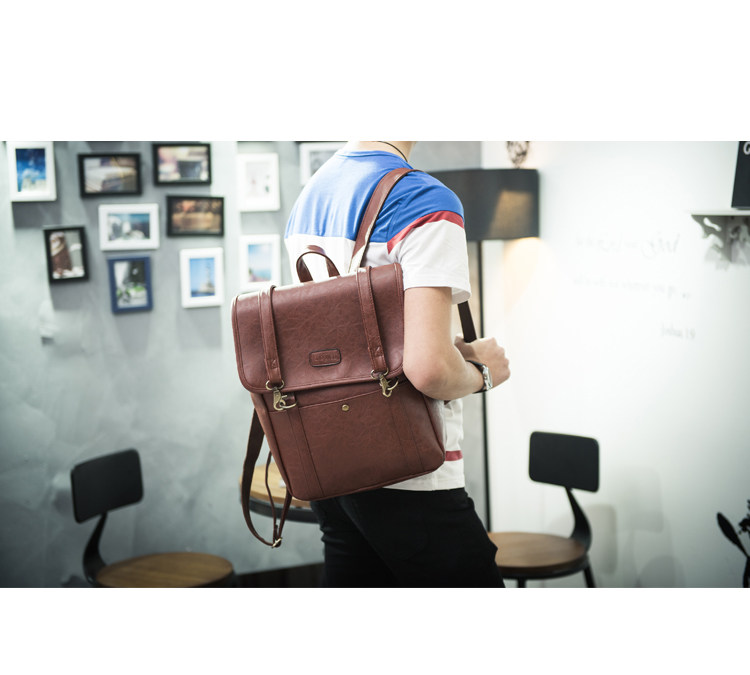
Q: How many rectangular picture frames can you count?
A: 11